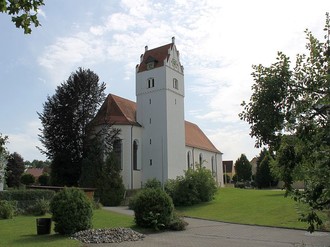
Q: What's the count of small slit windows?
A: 5